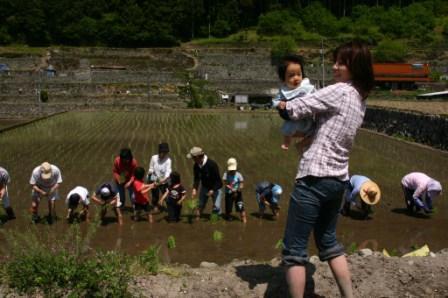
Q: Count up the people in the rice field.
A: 13